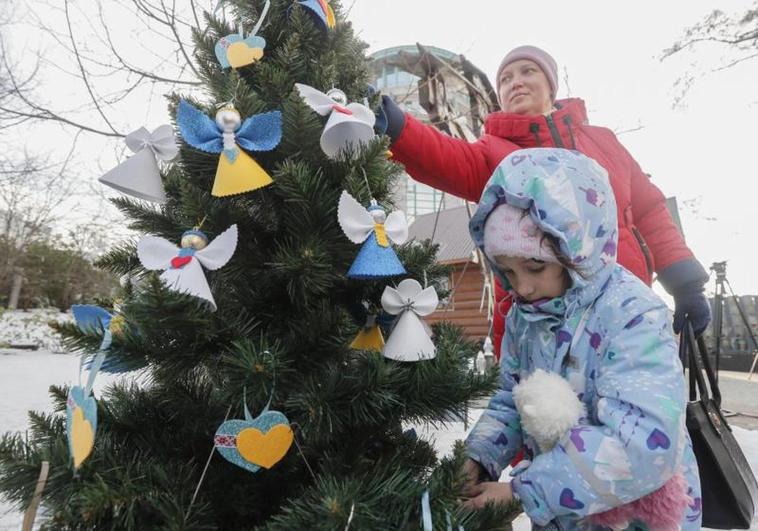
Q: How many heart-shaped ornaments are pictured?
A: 3